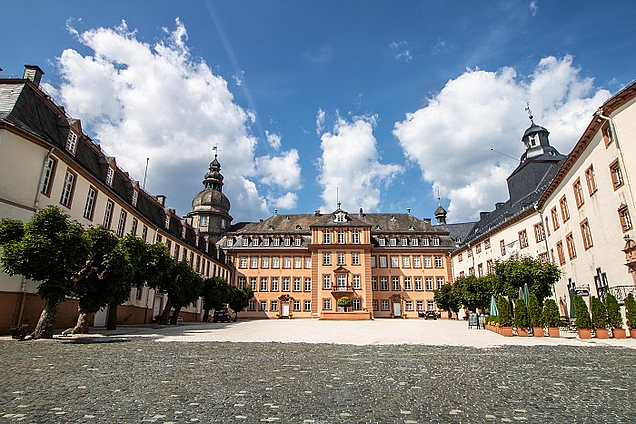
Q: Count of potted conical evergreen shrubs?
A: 8